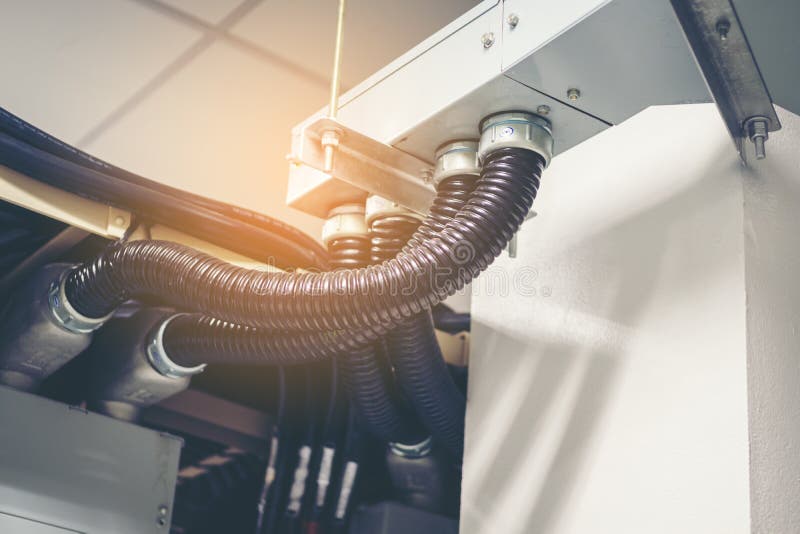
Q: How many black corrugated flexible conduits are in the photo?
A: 4